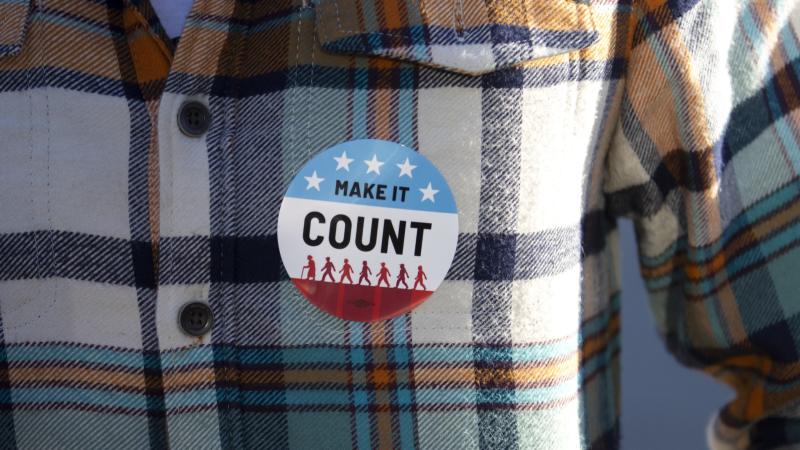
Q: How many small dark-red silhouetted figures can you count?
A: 7